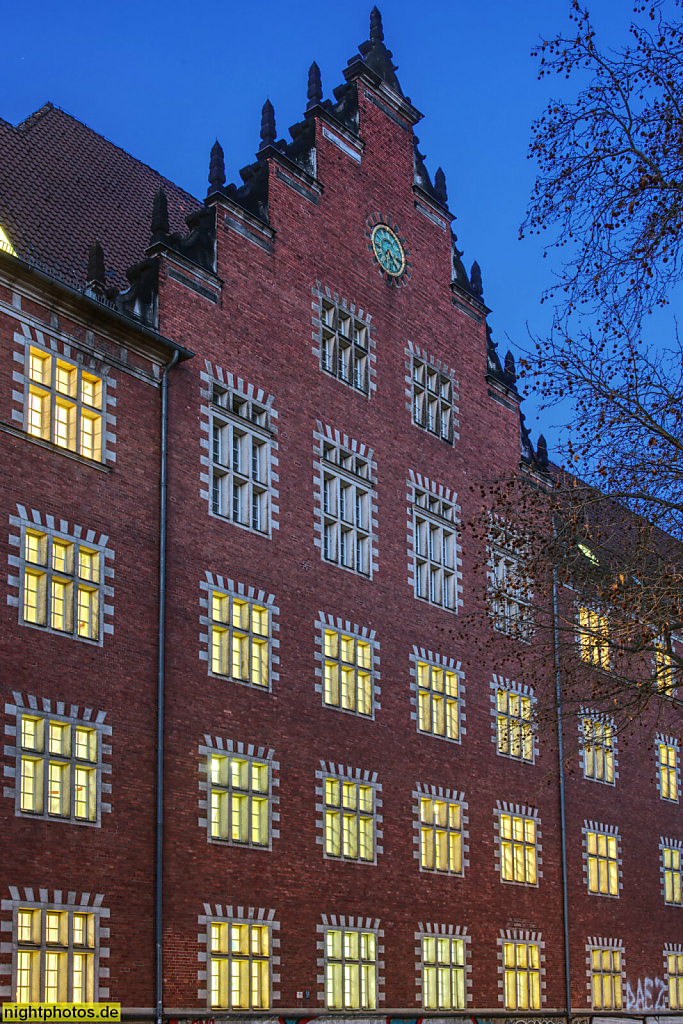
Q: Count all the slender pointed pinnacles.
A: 10